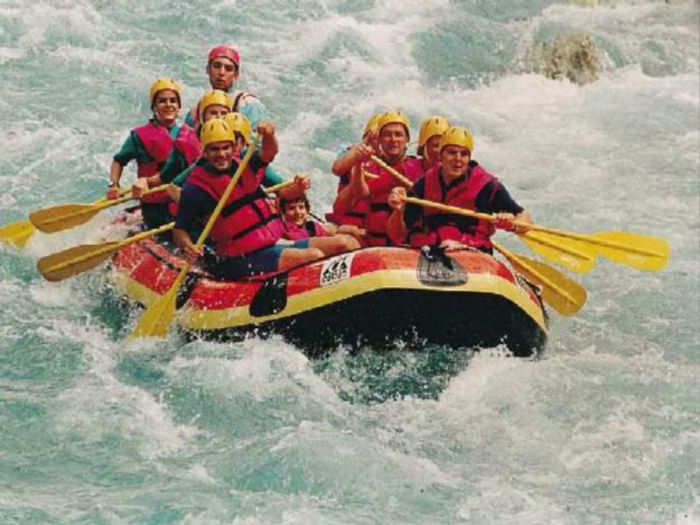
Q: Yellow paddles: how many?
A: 7